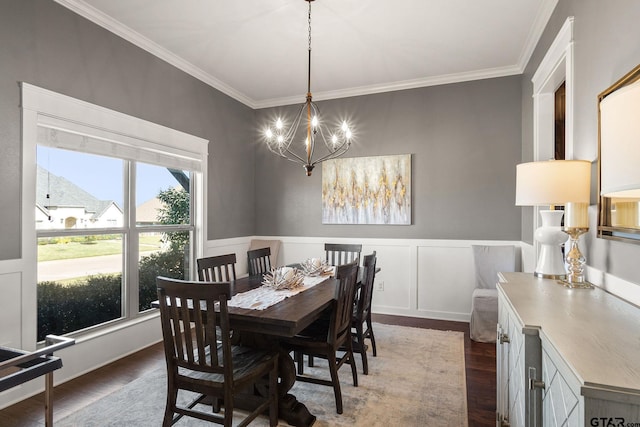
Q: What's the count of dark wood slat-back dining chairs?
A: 6